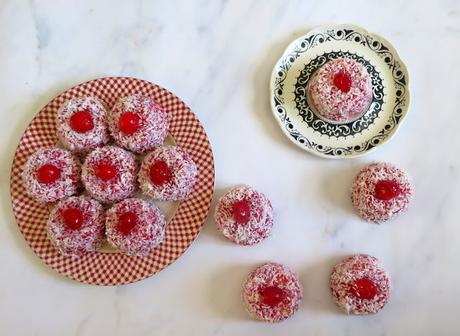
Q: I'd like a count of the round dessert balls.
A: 12